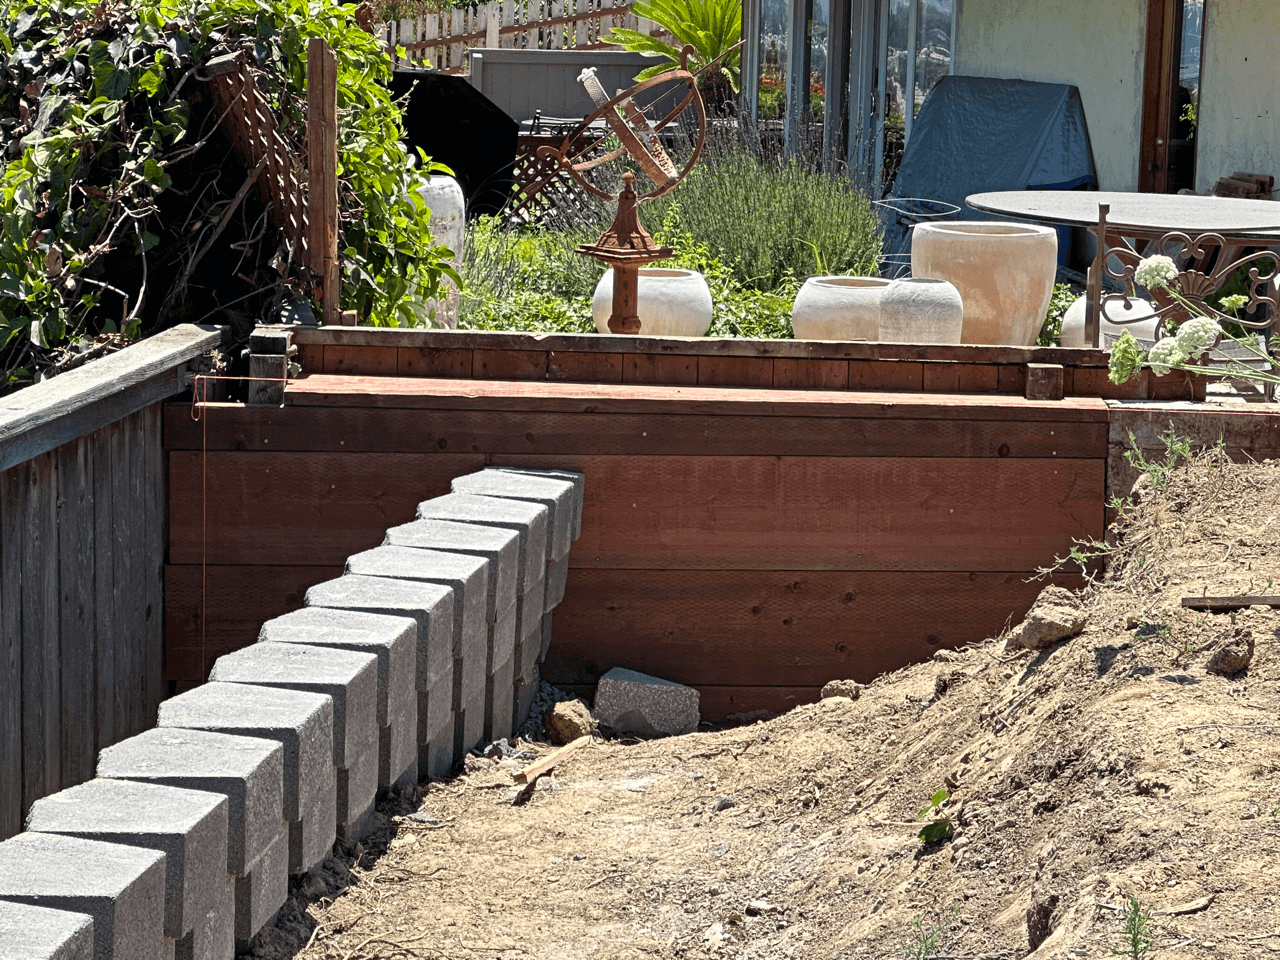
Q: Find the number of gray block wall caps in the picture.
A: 13